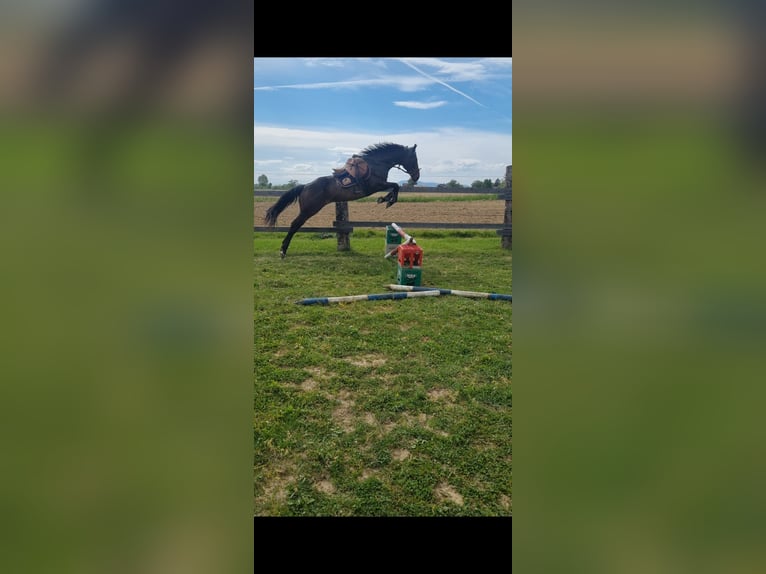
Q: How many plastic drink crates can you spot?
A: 4